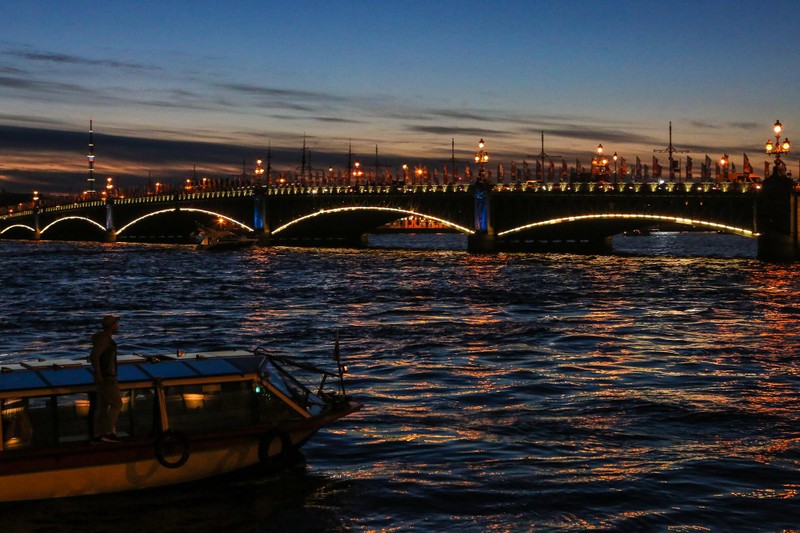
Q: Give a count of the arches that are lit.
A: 5